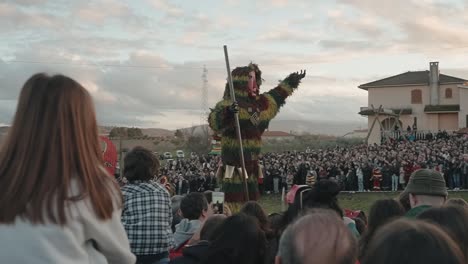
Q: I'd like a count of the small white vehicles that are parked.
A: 2